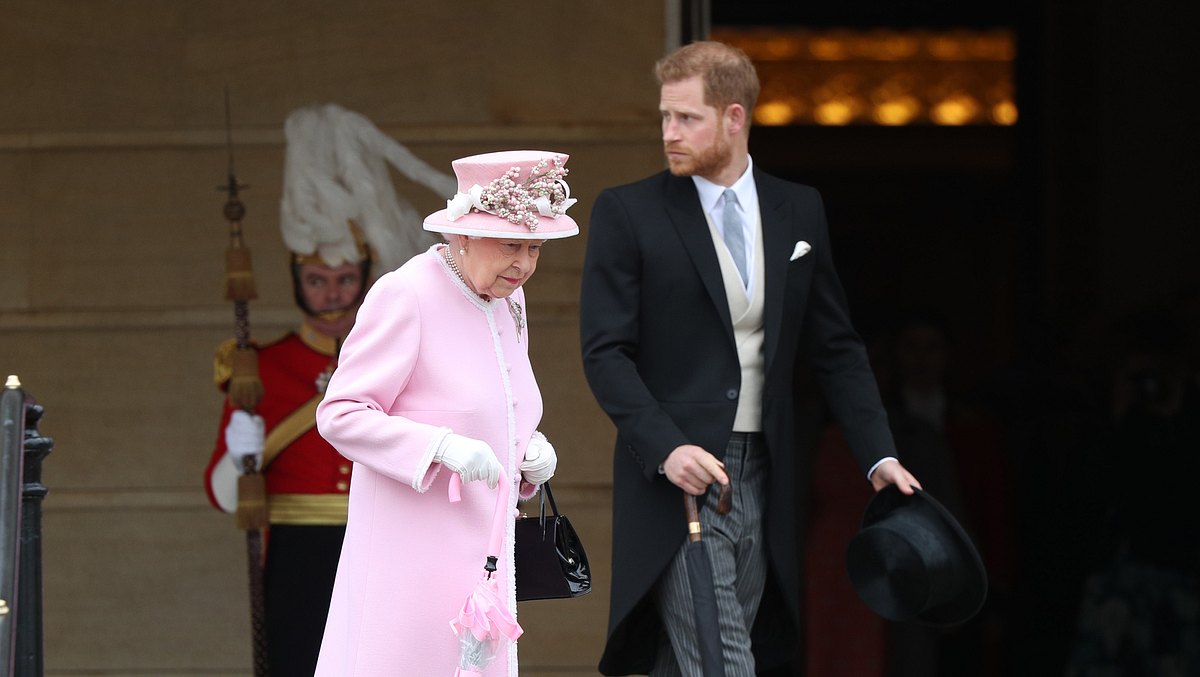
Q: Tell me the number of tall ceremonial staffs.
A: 1